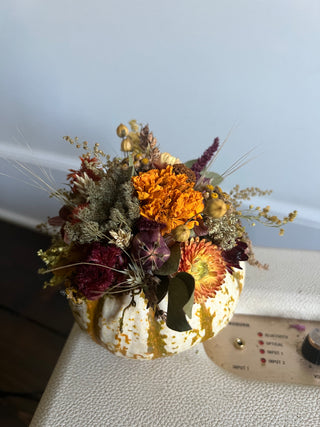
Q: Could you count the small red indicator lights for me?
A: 4